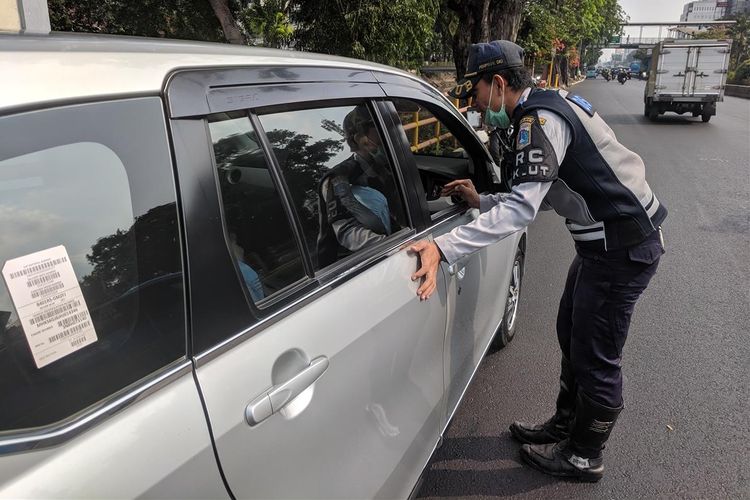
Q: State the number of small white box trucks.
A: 1